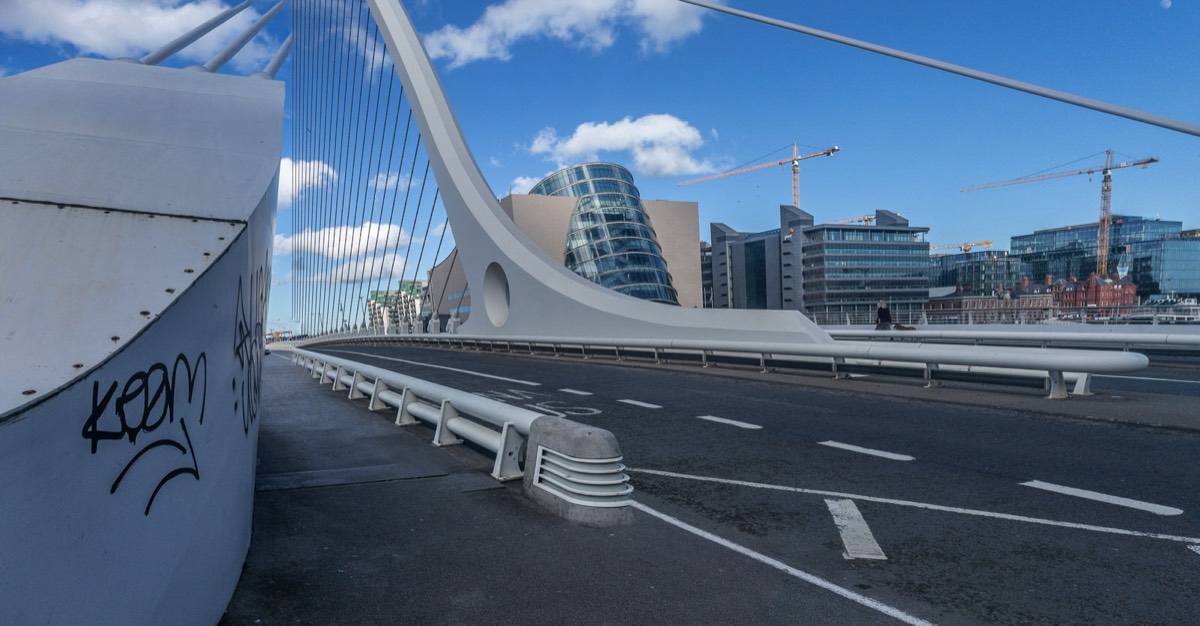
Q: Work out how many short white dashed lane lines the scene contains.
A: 5